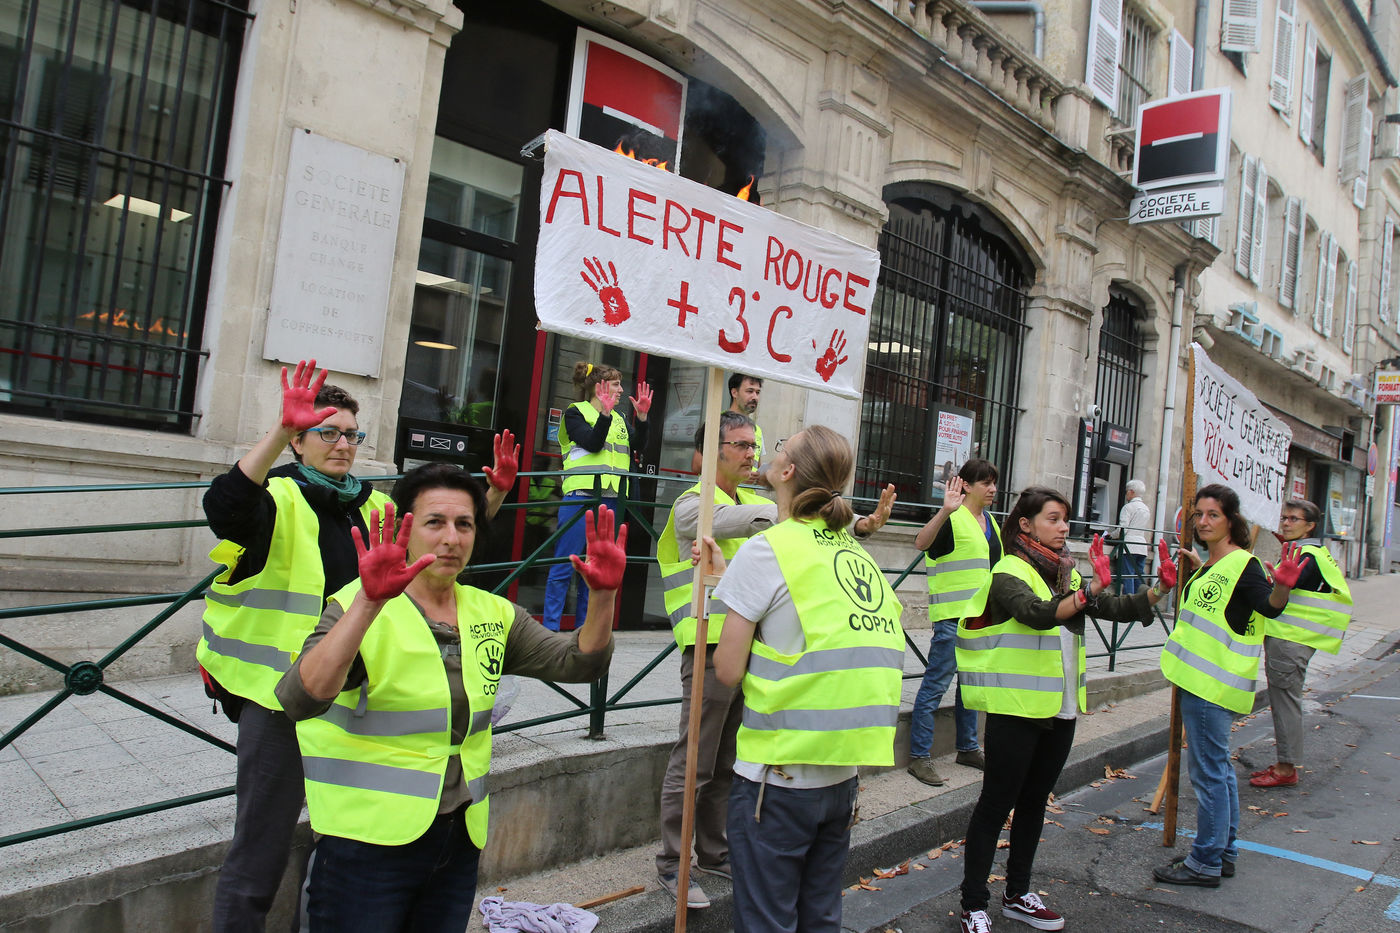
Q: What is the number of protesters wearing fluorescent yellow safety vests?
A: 10